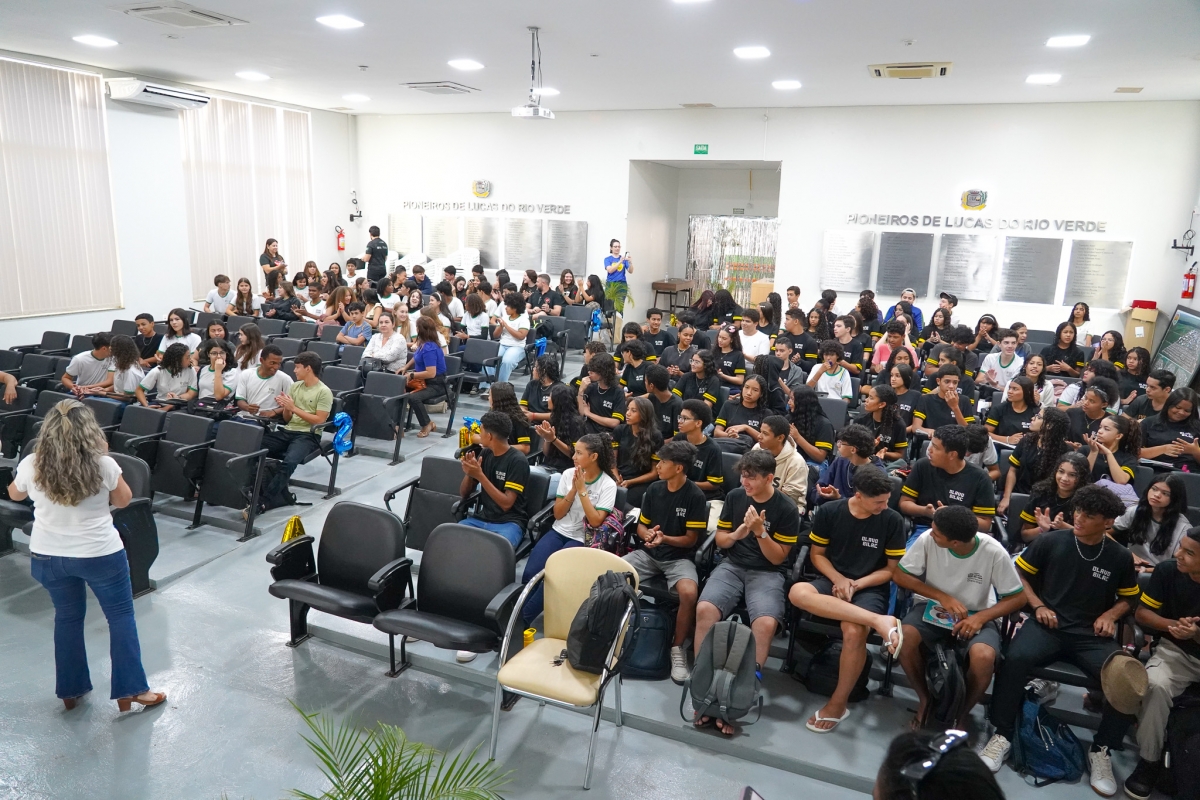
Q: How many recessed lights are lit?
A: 11